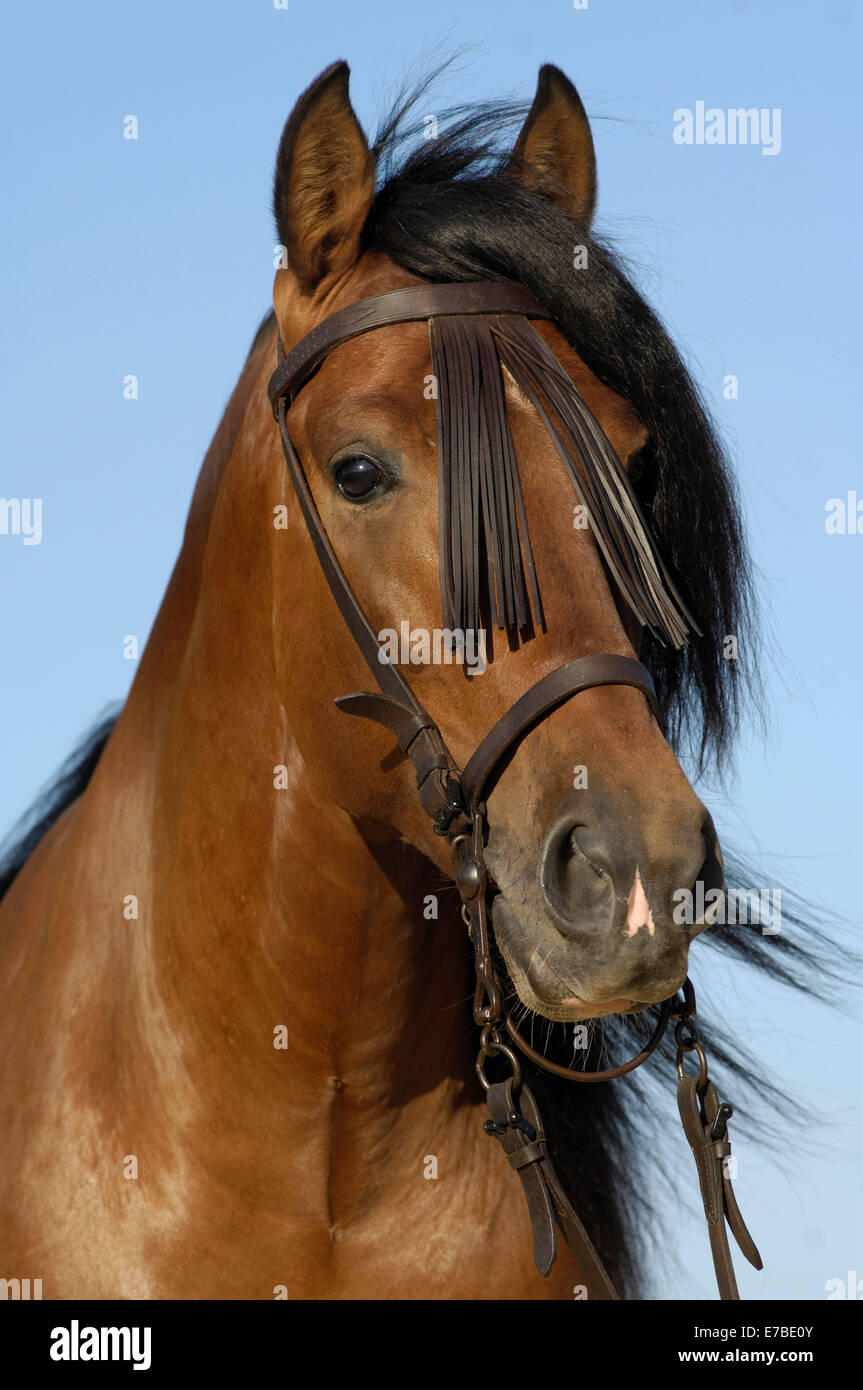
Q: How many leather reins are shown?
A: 2